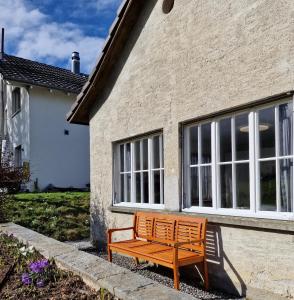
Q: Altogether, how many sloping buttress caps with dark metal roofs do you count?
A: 0